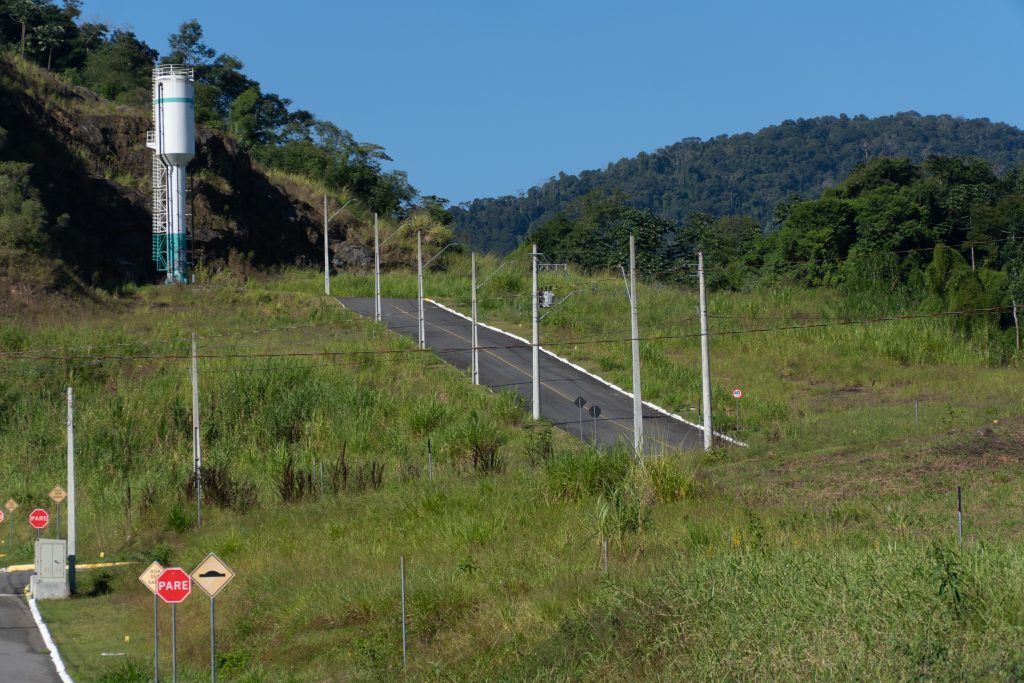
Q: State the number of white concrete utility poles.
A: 9